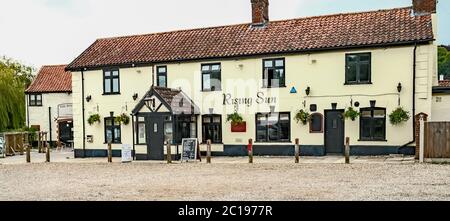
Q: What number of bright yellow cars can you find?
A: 0